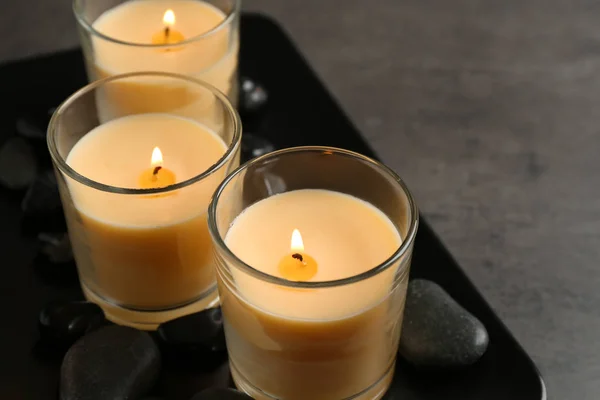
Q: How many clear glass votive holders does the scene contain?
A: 3